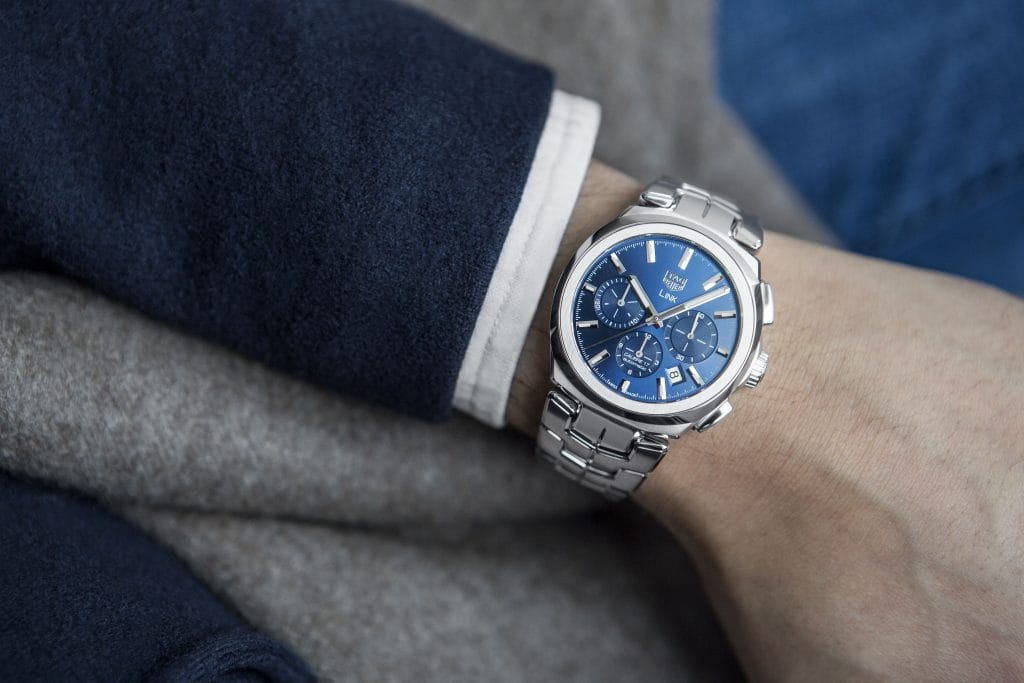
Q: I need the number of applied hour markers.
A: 12